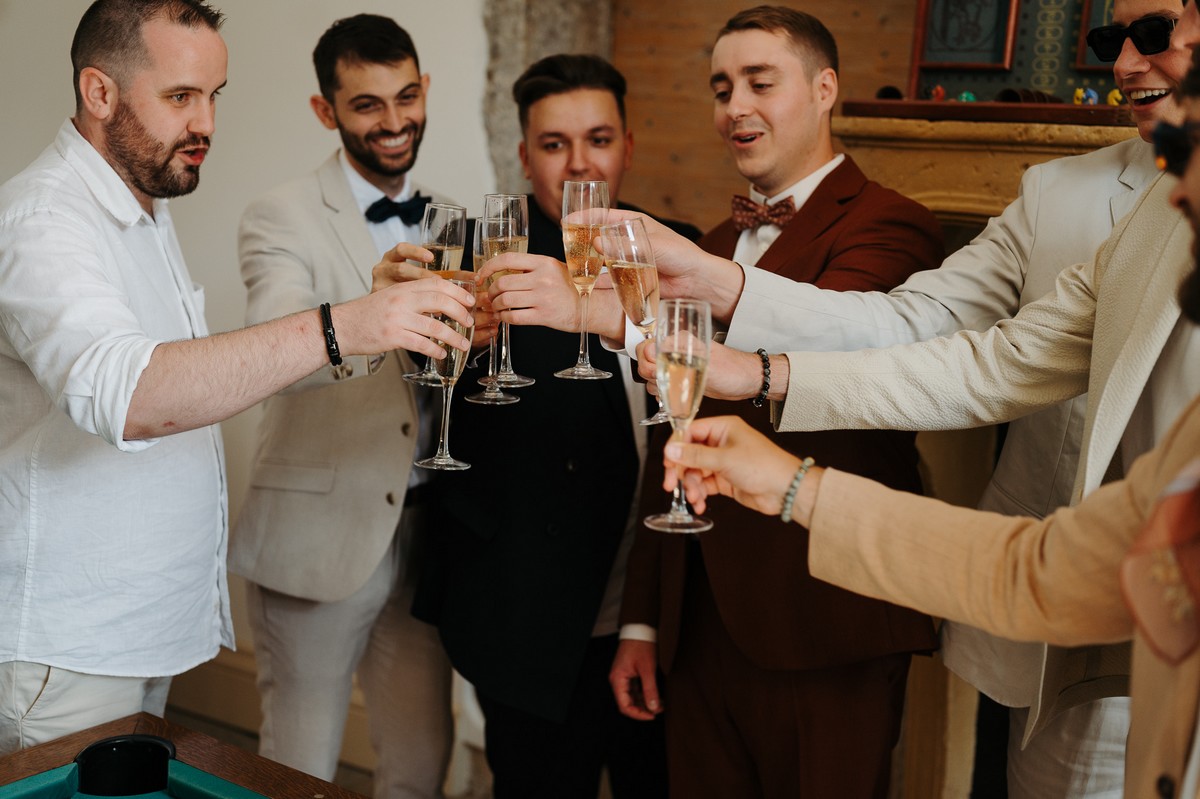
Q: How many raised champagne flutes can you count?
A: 7